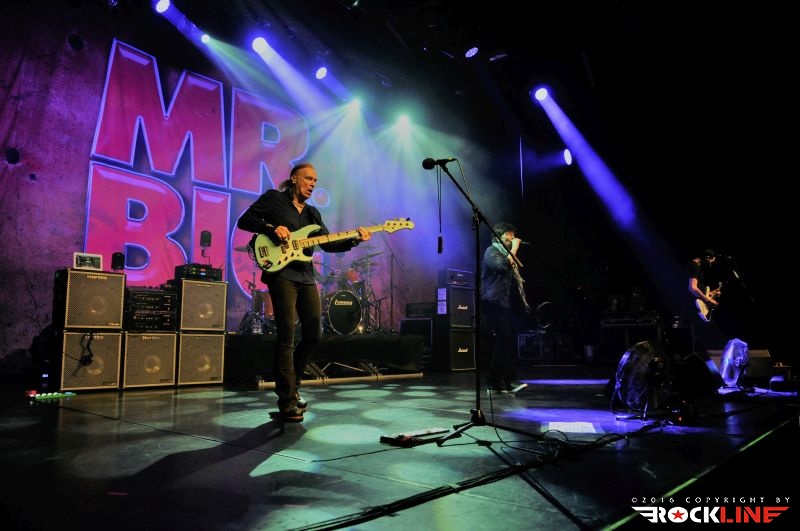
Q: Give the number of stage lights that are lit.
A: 9